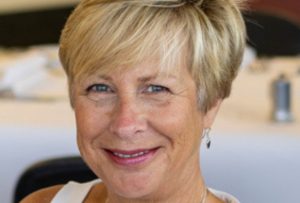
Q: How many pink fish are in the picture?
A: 0